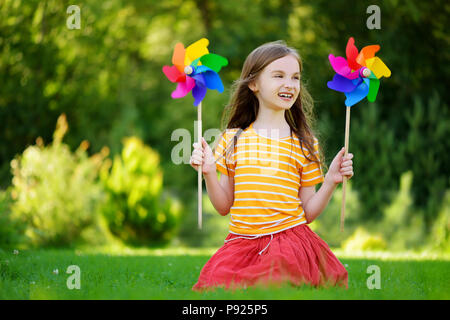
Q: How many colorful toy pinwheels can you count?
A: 2